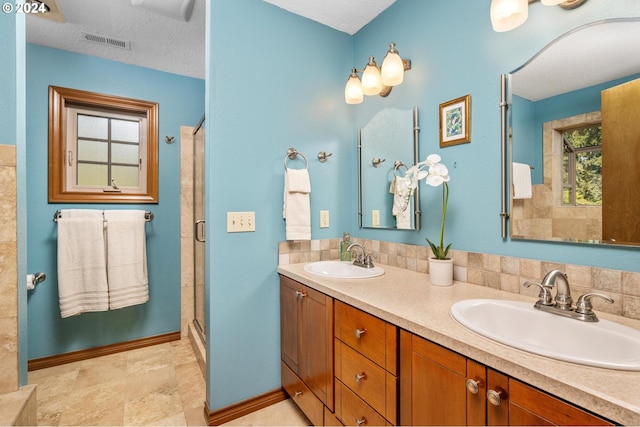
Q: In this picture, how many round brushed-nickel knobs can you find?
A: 8